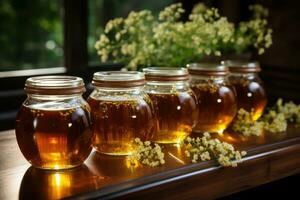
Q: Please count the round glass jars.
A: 5